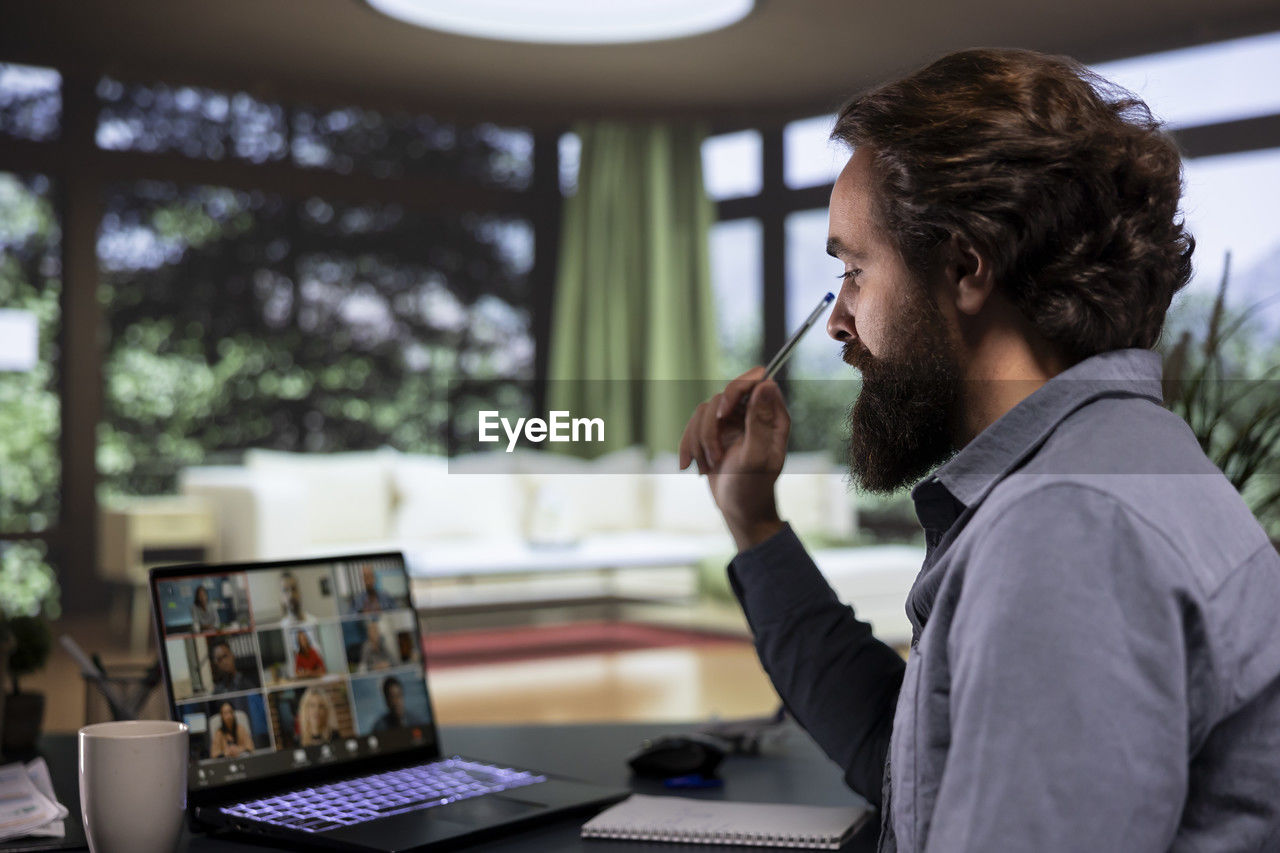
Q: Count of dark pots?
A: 1